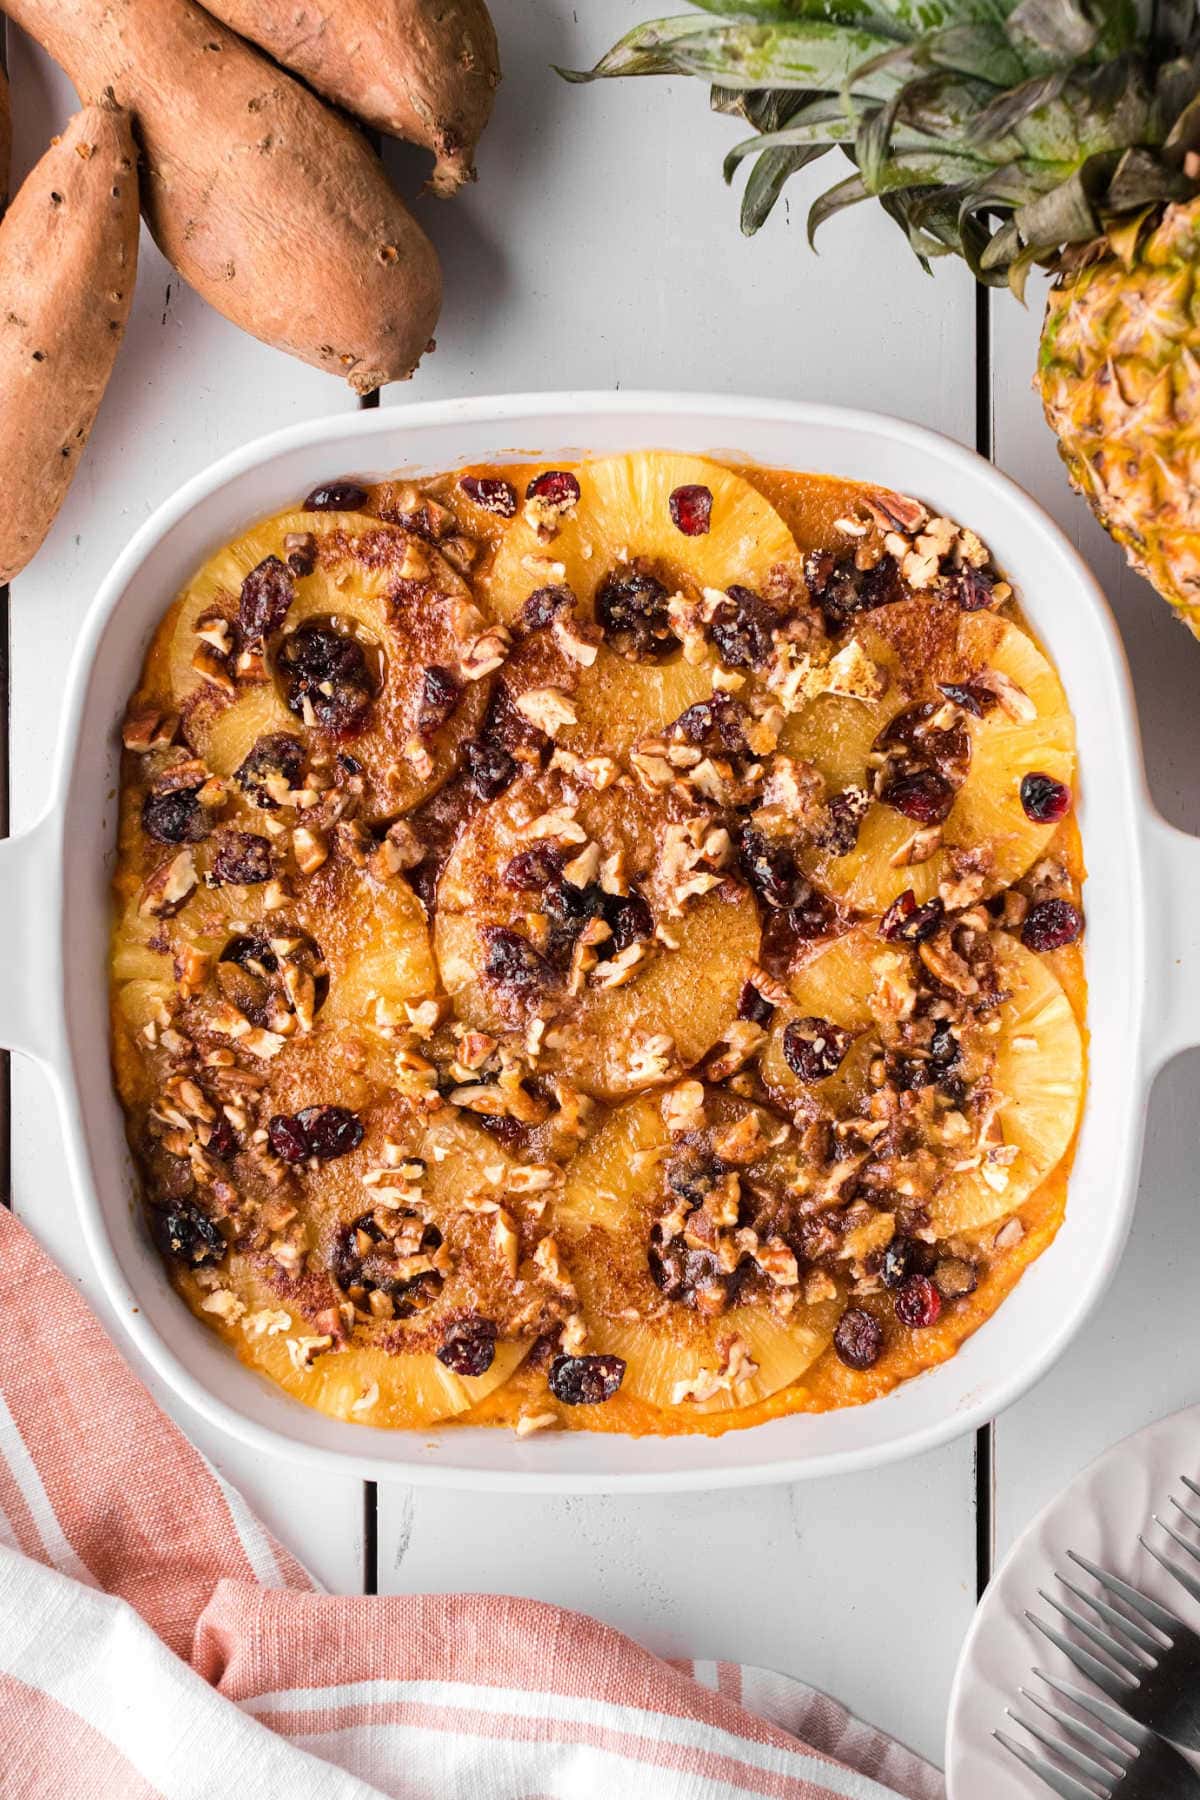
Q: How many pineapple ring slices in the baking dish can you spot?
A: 8